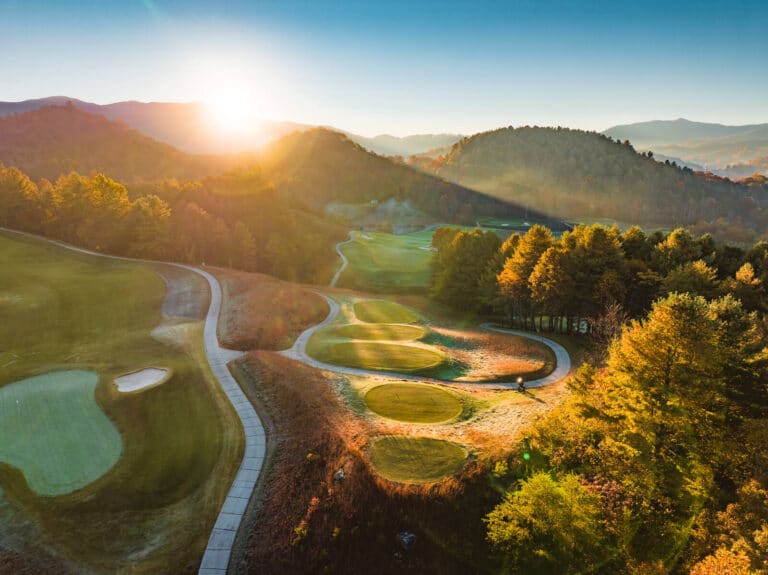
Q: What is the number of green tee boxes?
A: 5